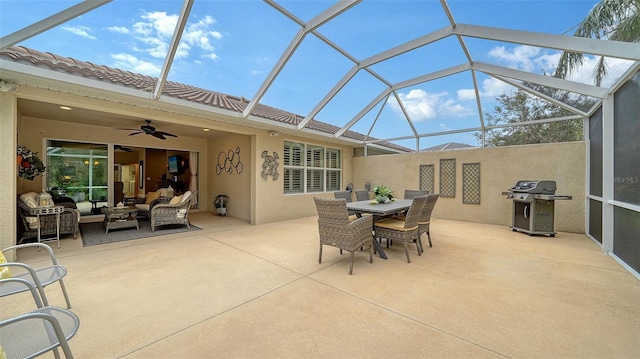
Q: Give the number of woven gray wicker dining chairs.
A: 6